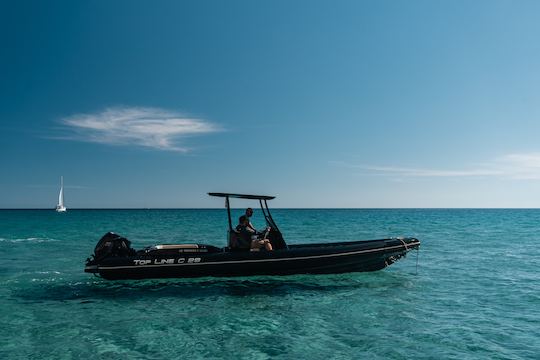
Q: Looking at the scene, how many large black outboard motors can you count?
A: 1